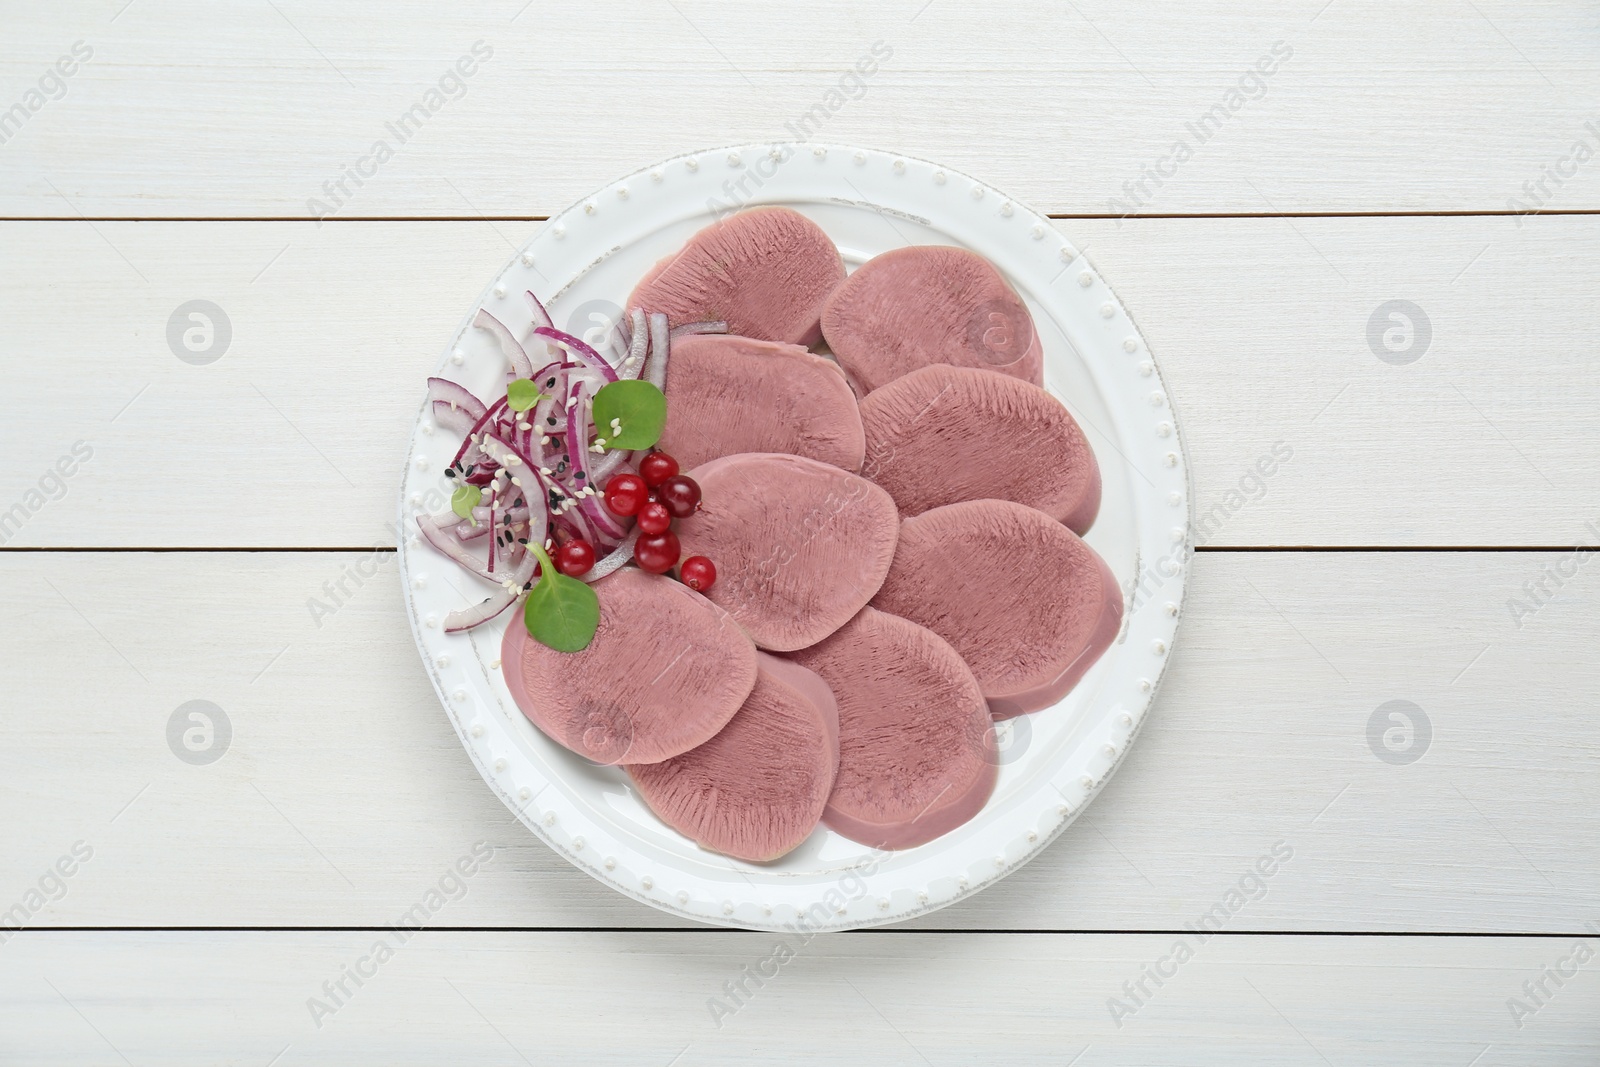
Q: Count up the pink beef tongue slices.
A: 9